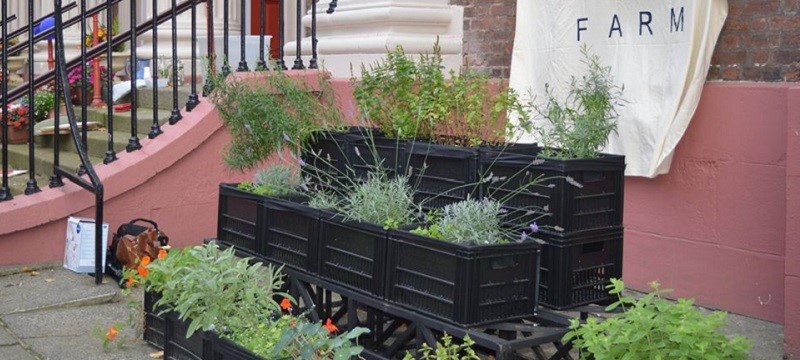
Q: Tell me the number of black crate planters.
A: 12